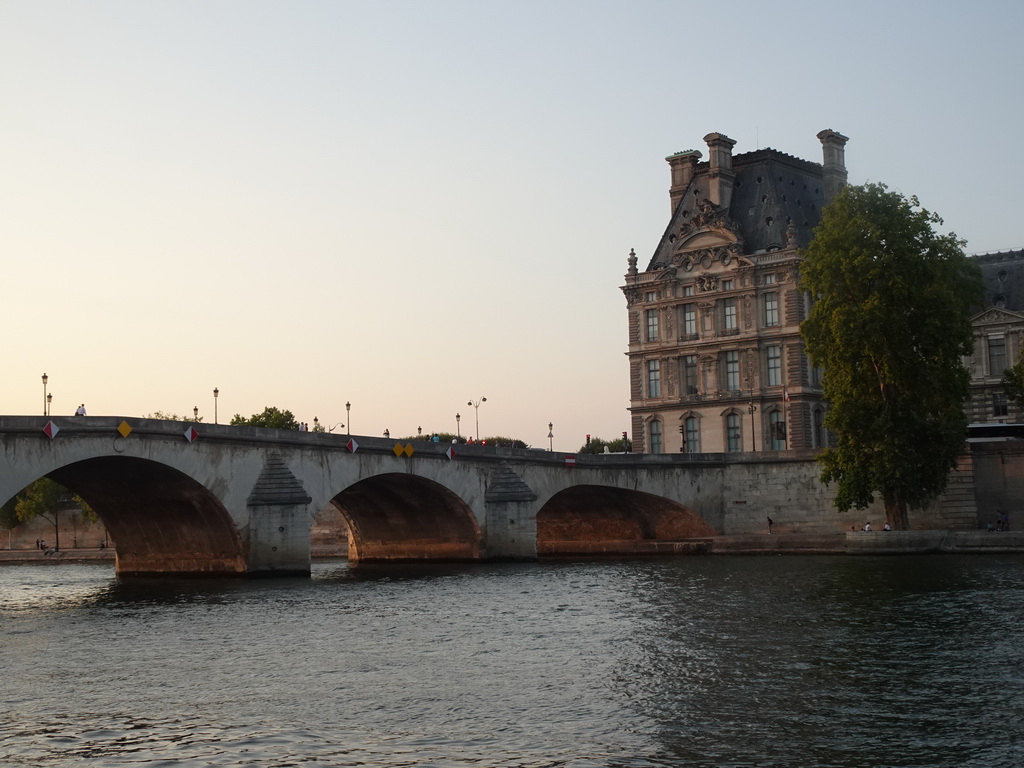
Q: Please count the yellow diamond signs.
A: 3